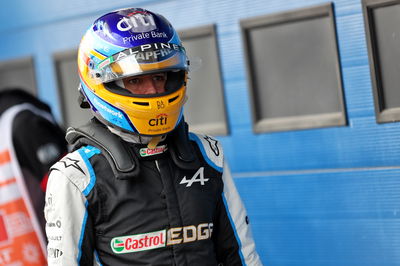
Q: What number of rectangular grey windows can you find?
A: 5